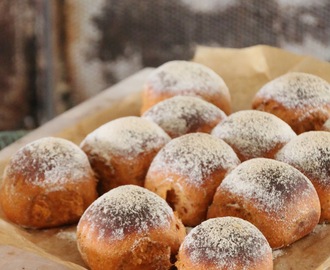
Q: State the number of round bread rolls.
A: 11